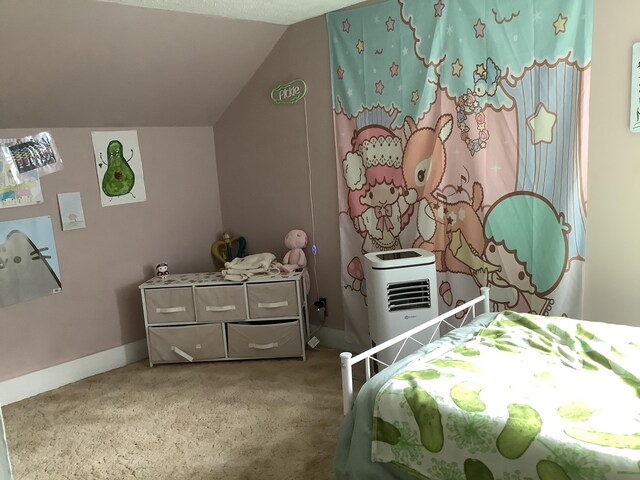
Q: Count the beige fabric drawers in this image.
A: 5